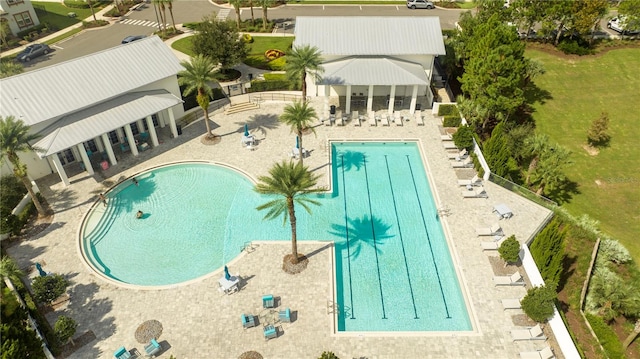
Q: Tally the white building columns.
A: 11